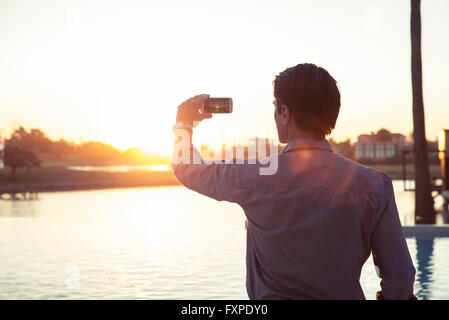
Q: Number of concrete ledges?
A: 1